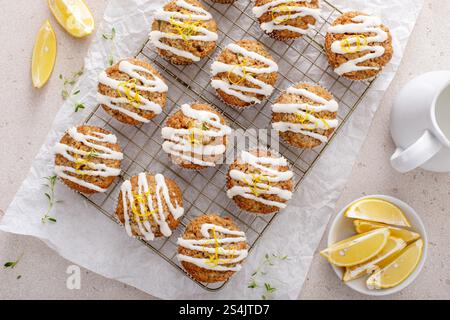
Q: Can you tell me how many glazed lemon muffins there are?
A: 11